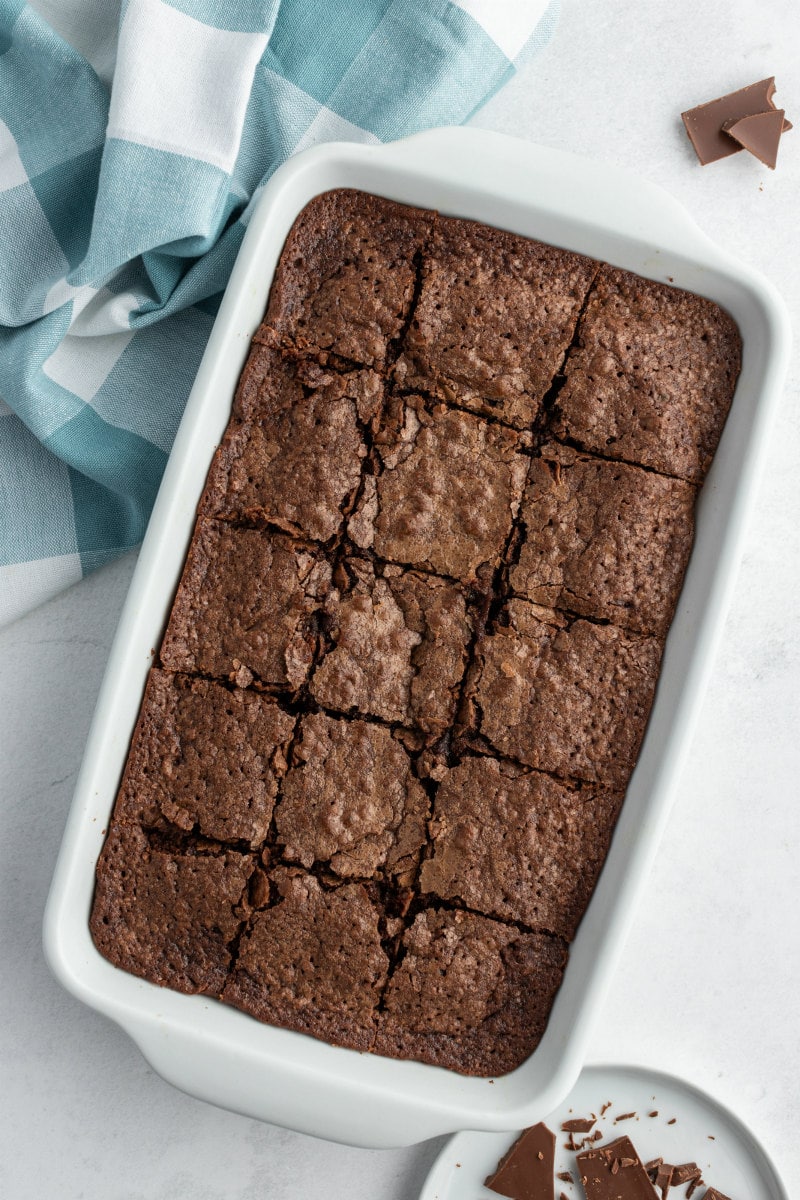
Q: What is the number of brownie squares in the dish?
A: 15